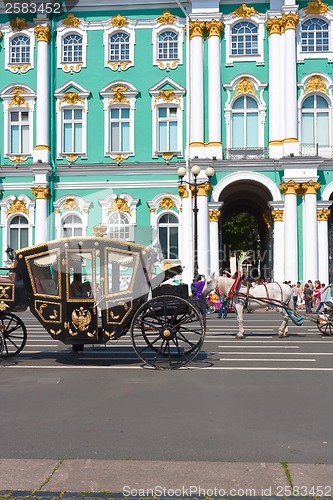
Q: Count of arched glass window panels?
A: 12